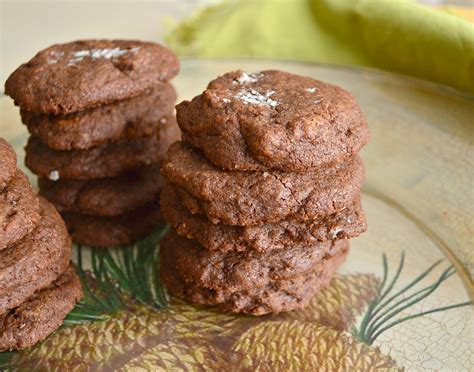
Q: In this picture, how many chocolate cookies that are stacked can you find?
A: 14